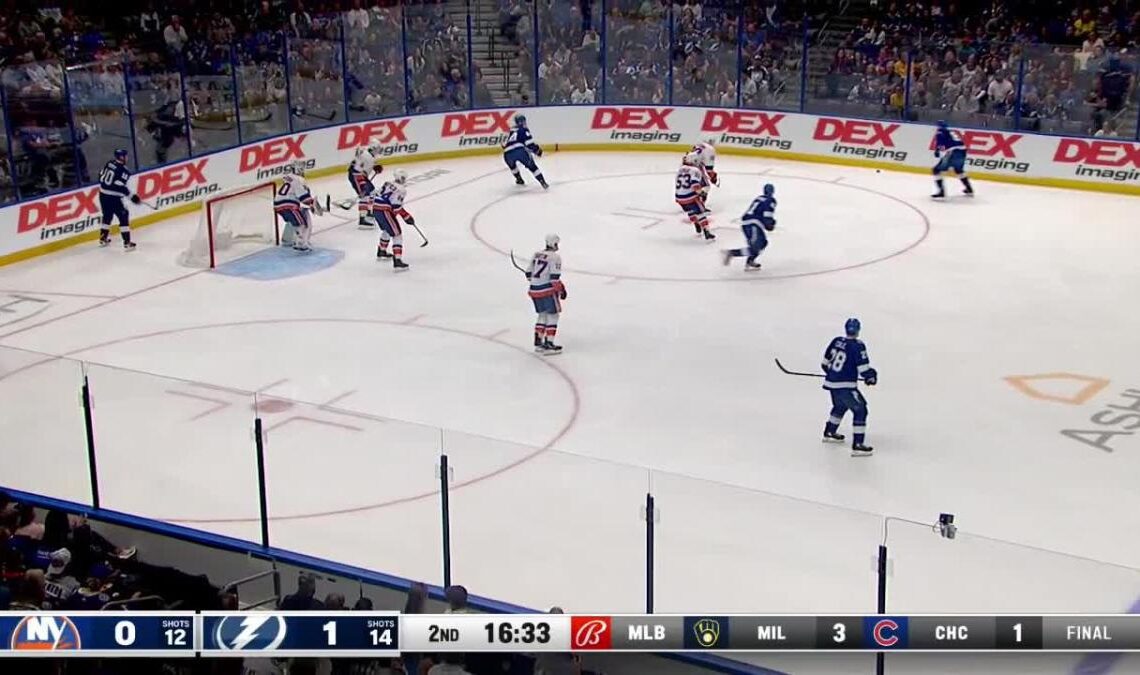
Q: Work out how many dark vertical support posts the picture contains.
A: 5